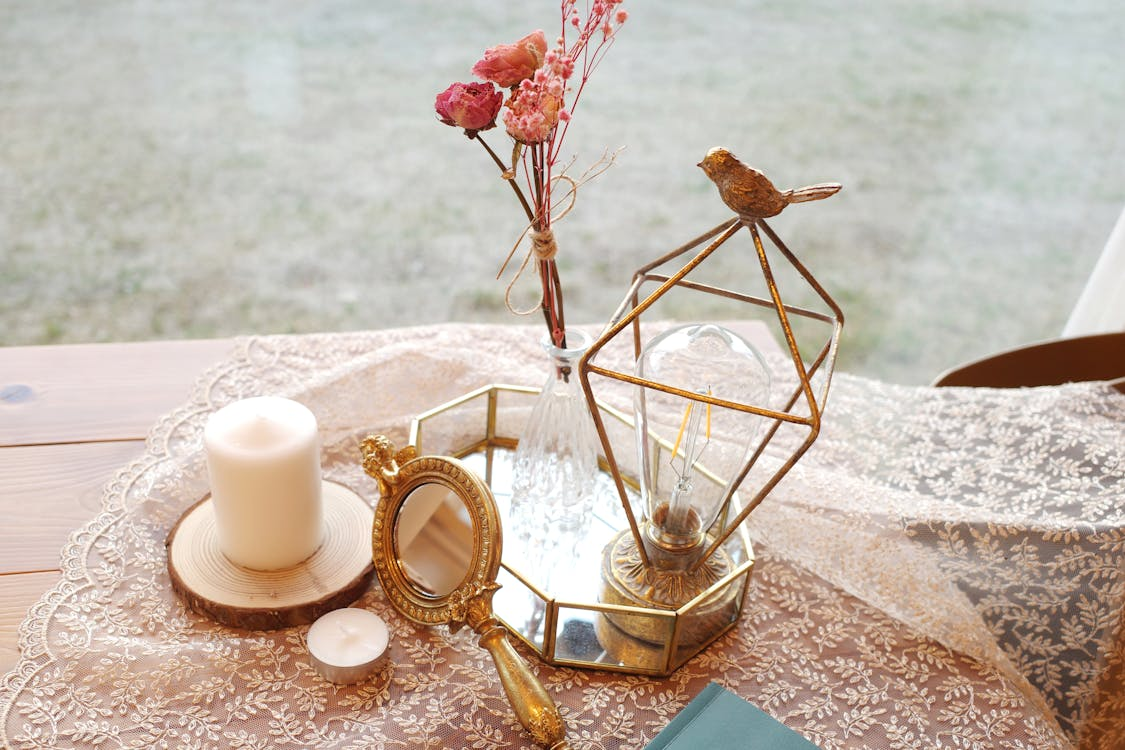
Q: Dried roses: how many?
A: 3